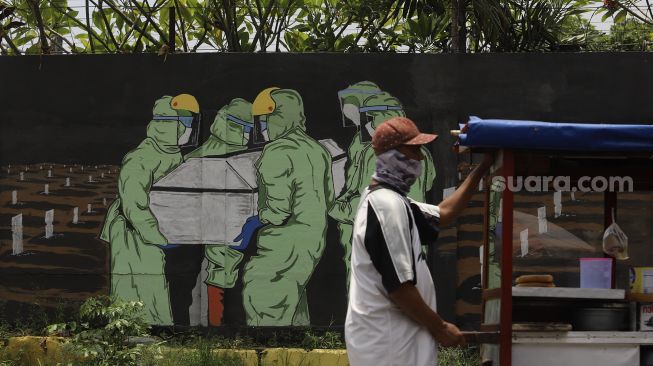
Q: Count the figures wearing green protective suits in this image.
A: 5